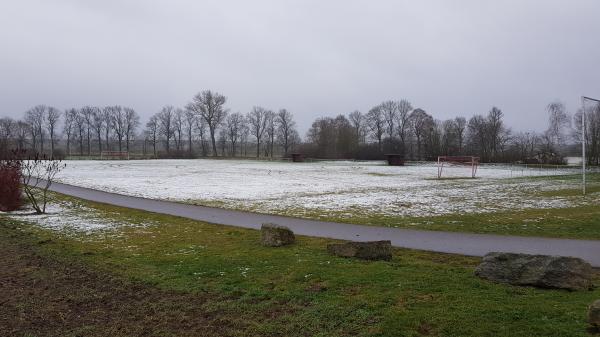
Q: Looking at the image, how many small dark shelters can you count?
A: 2